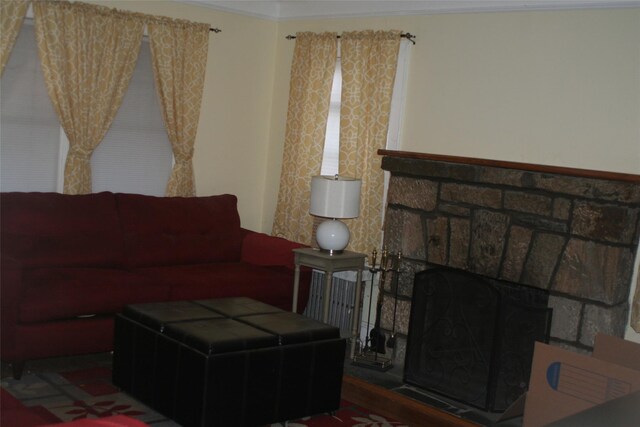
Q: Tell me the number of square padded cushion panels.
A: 4